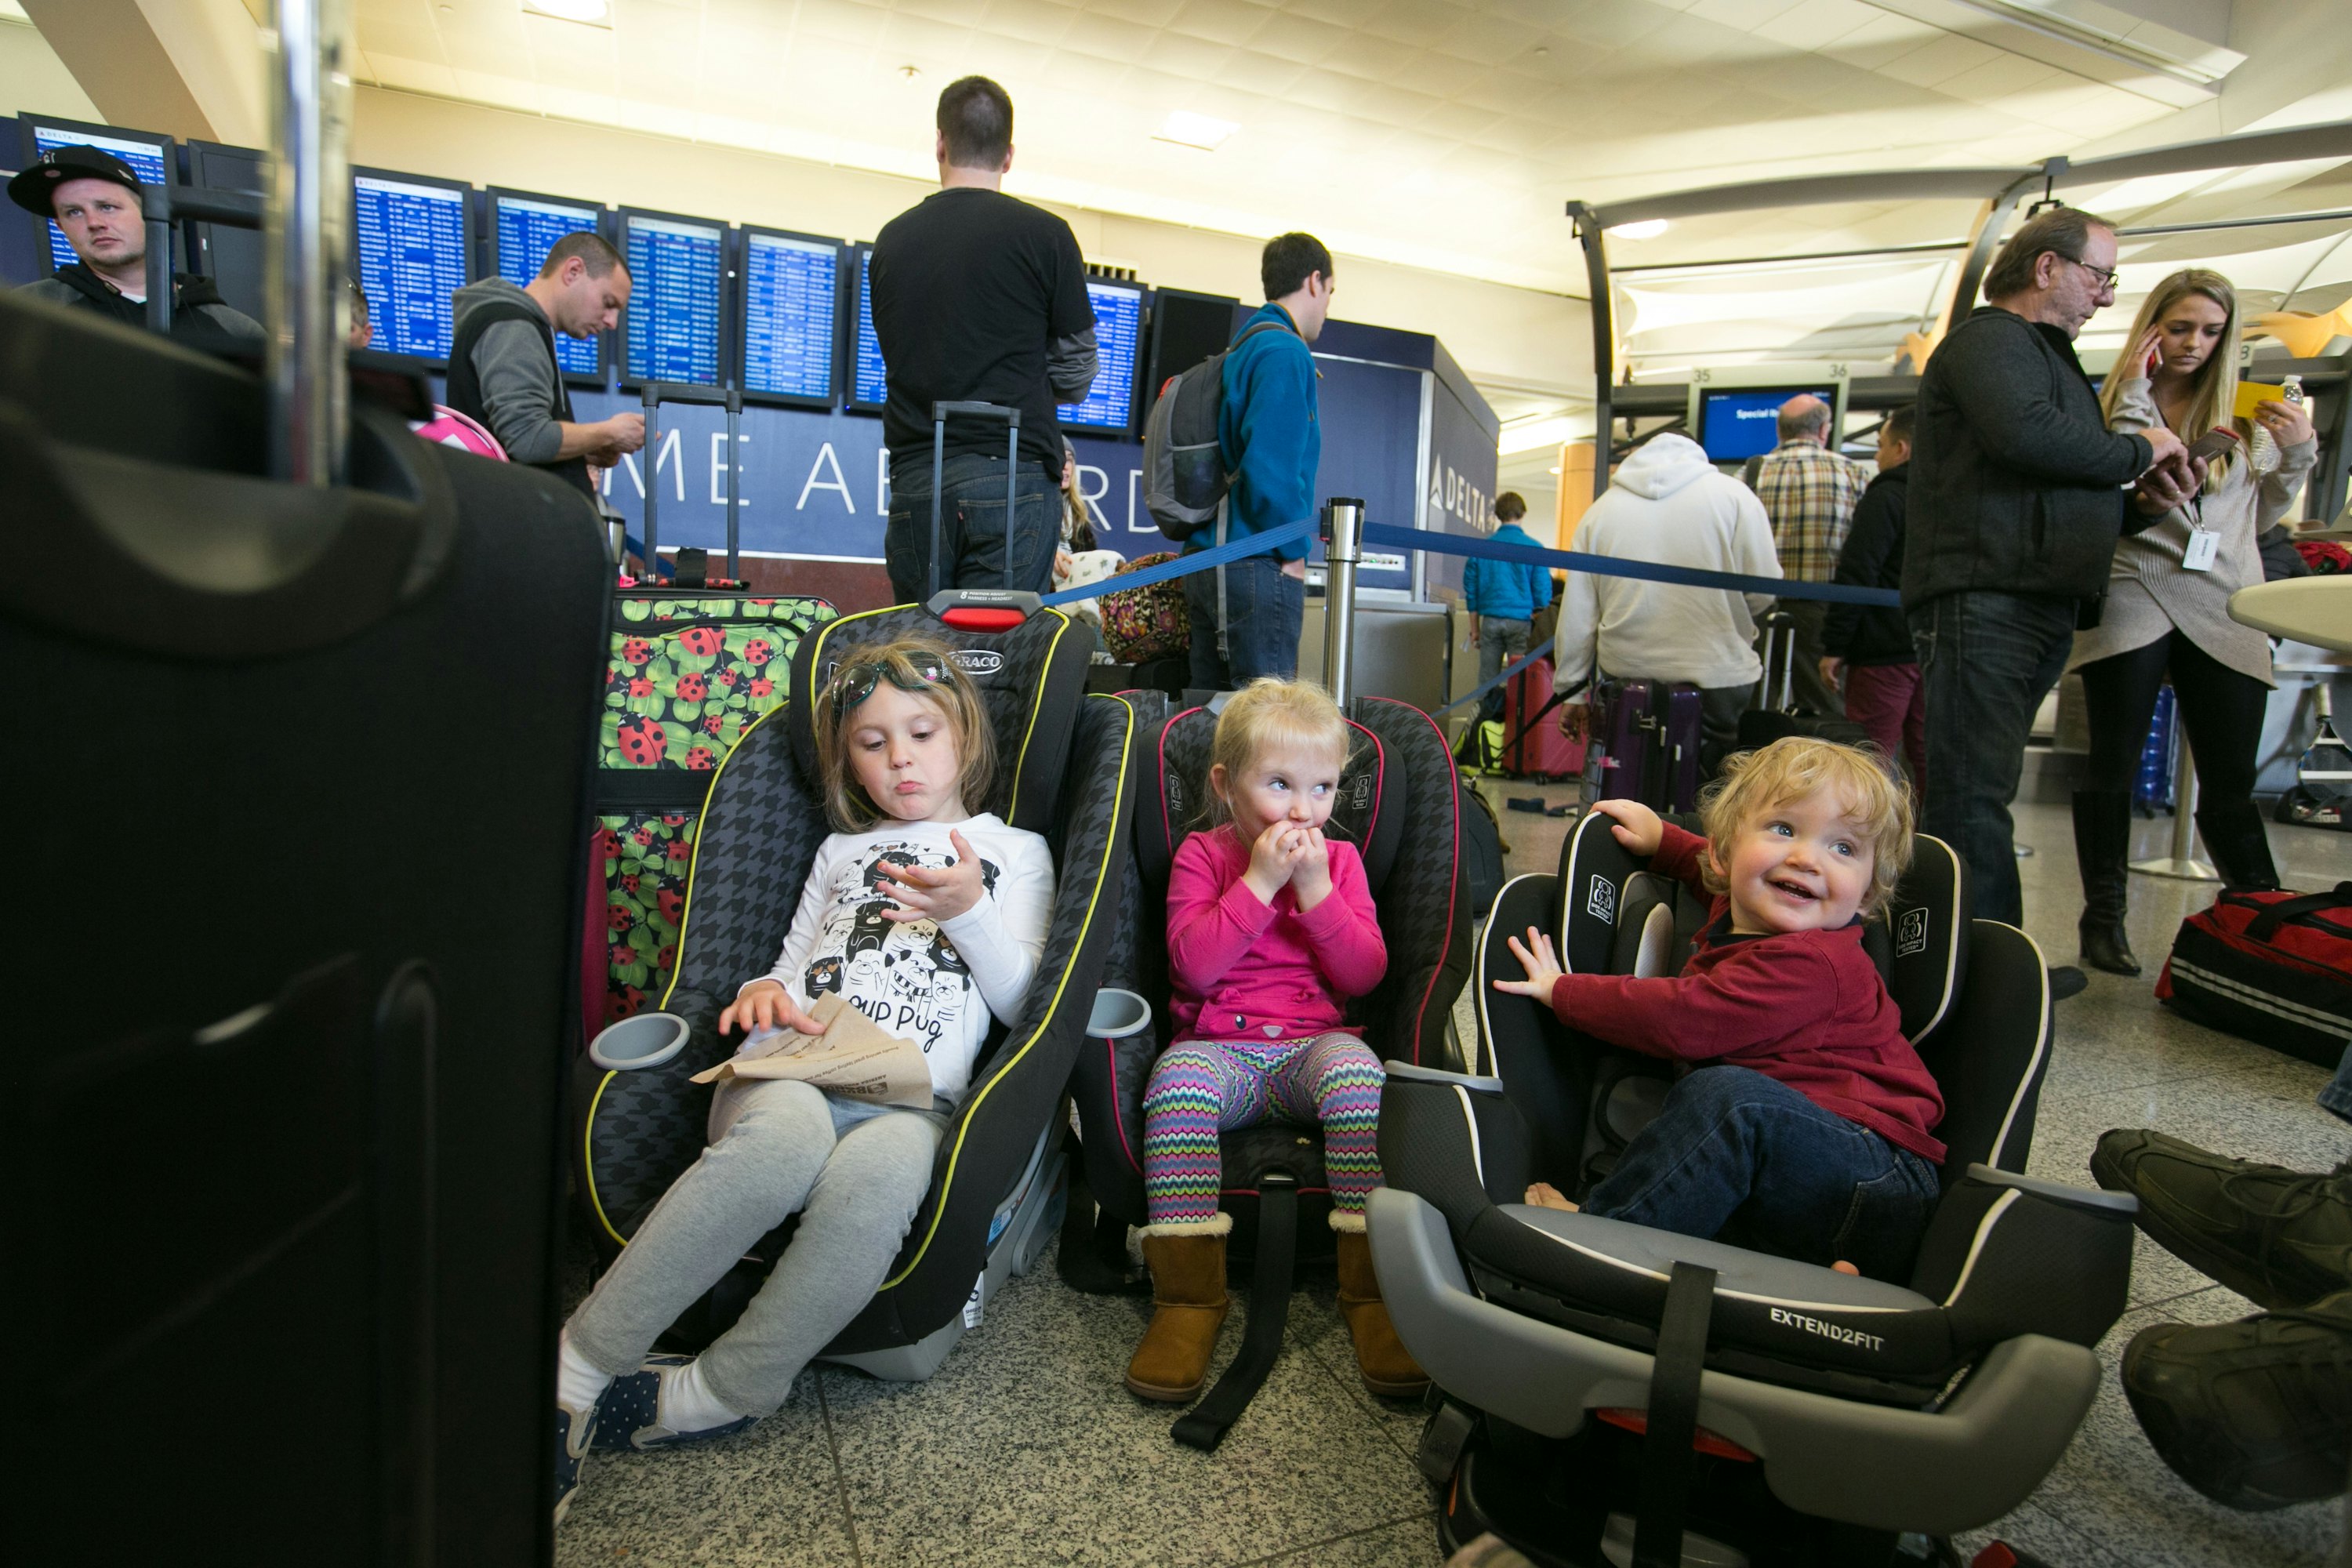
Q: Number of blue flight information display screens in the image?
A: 7